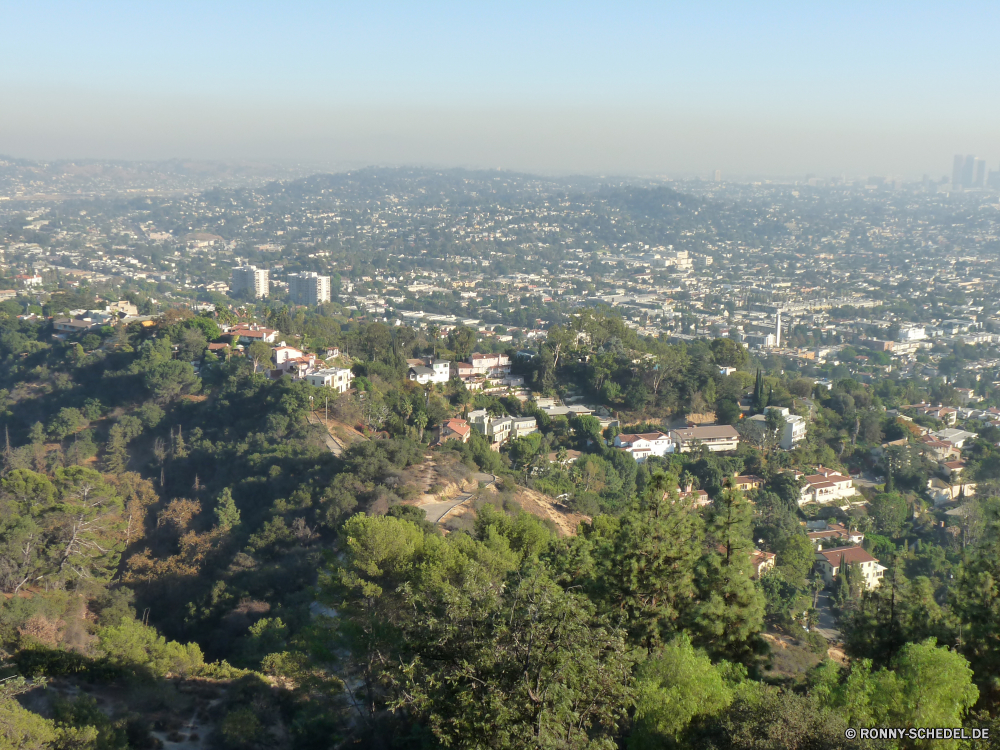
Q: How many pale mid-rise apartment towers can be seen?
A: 2